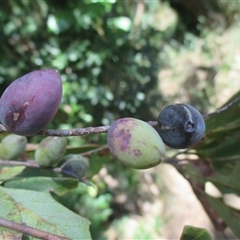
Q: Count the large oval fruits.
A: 3